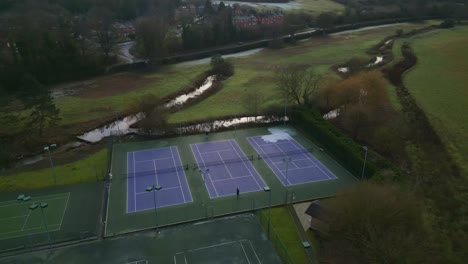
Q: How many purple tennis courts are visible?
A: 3